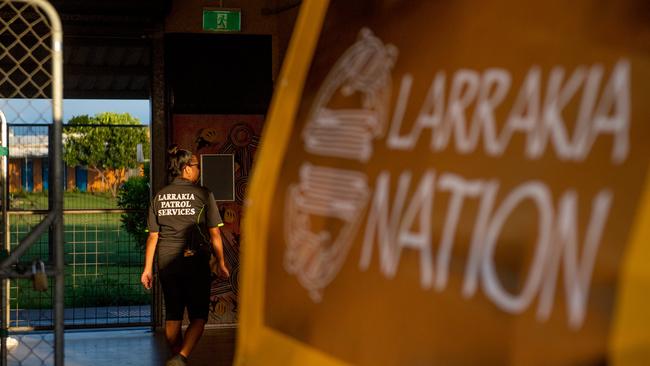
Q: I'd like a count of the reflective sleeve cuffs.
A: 2